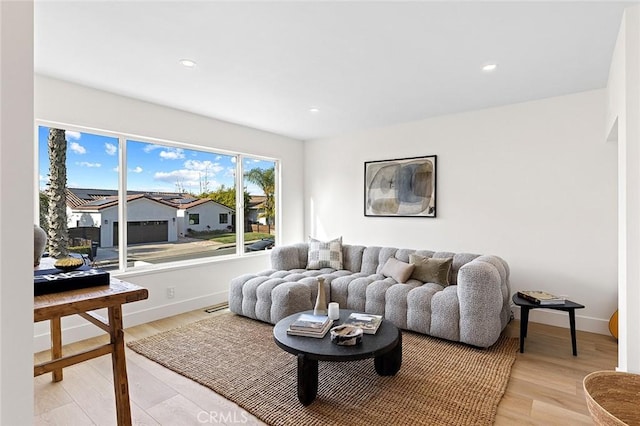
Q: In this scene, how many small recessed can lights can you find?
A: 3